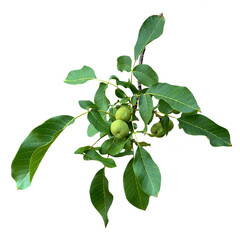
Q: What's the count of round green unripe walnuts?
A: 4